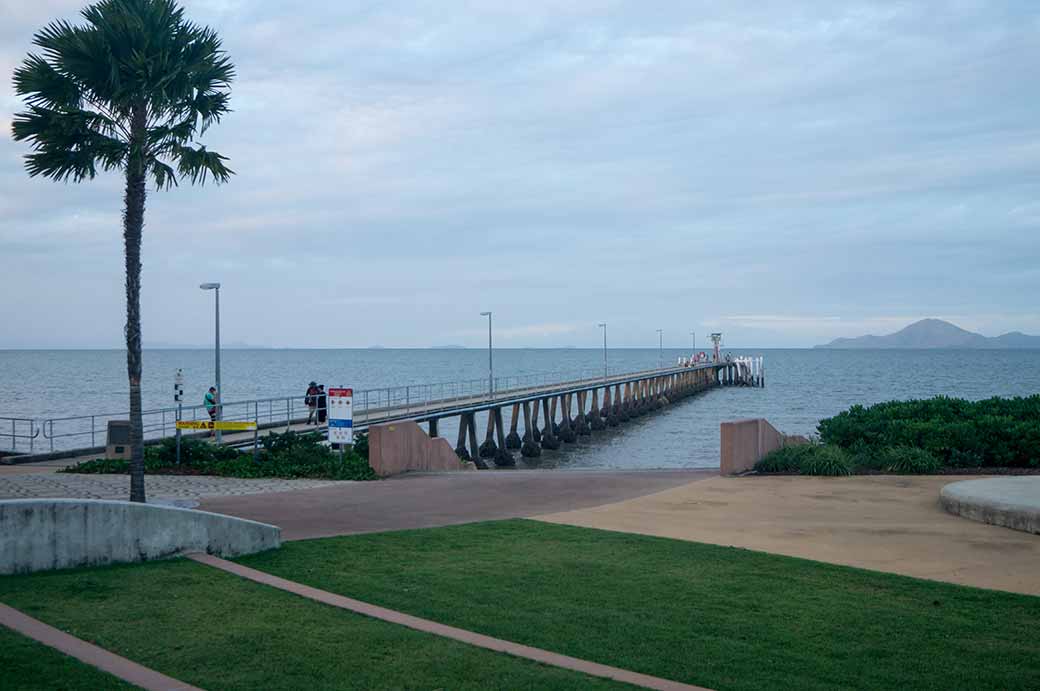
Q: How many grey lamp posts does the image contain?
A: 5